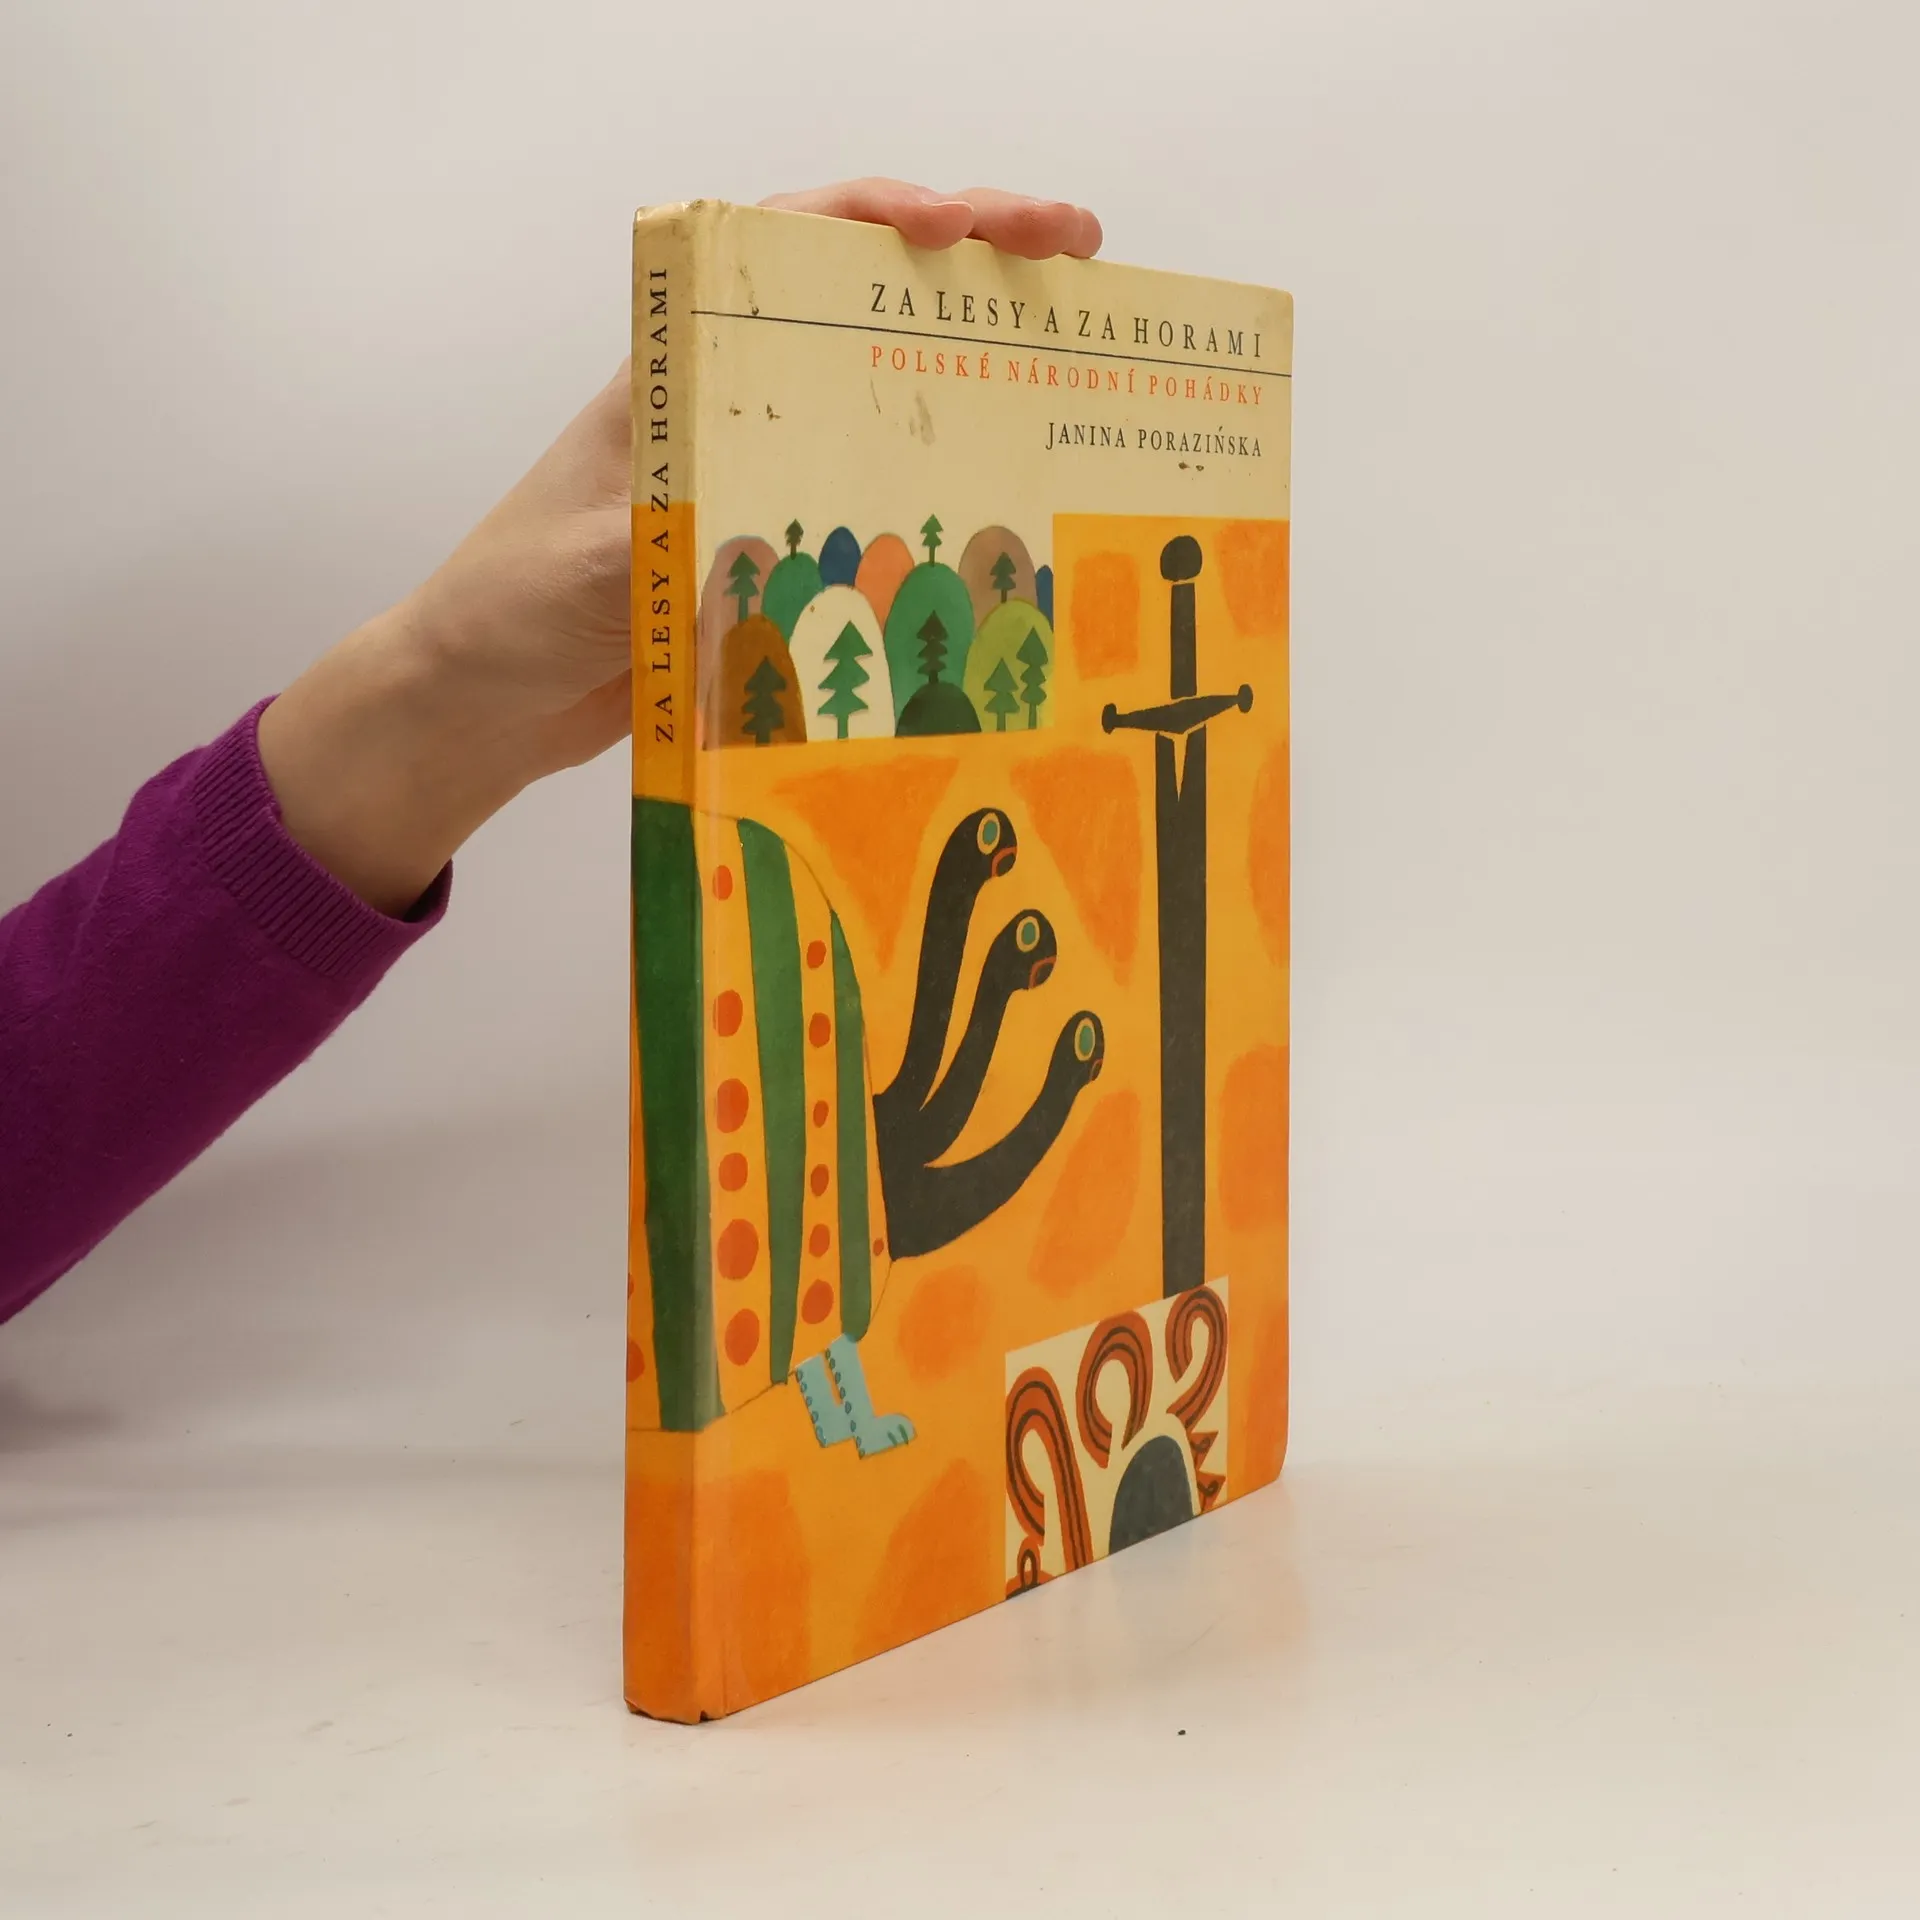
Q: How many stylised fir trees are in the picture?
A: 9